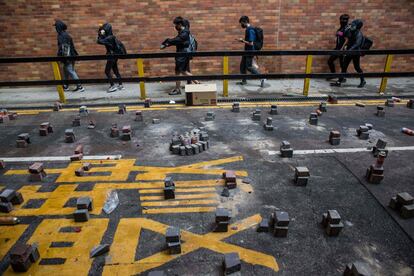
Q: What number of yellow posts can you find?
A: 5